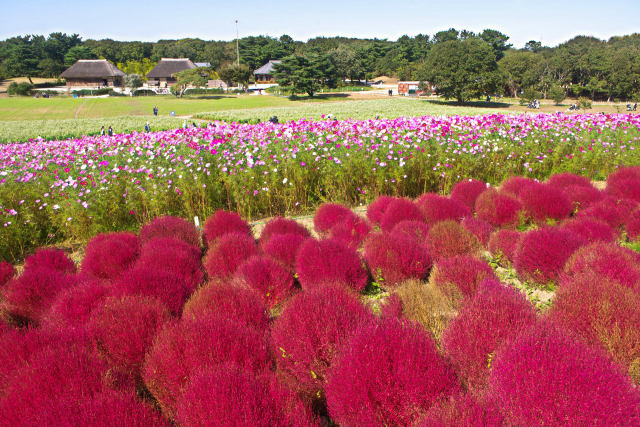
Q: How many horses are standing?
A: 0